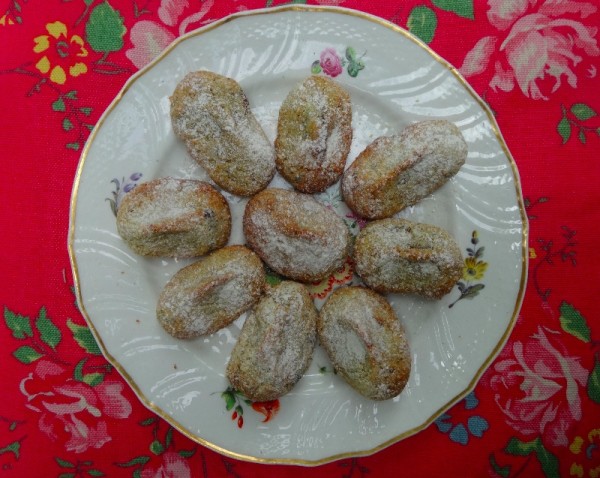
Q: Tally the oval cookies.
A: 9